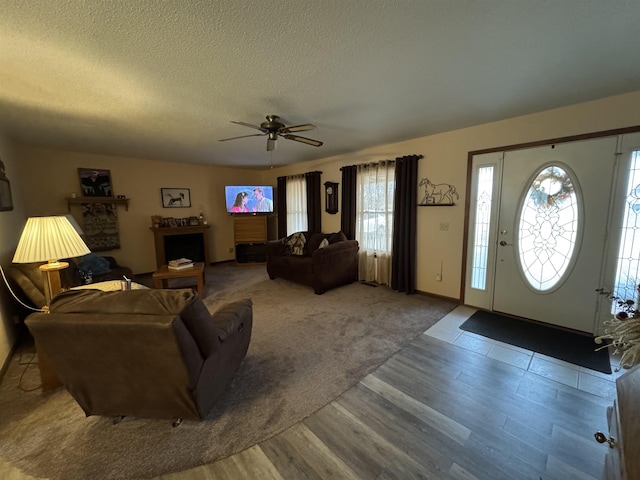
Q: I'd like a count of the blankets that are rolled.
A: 0